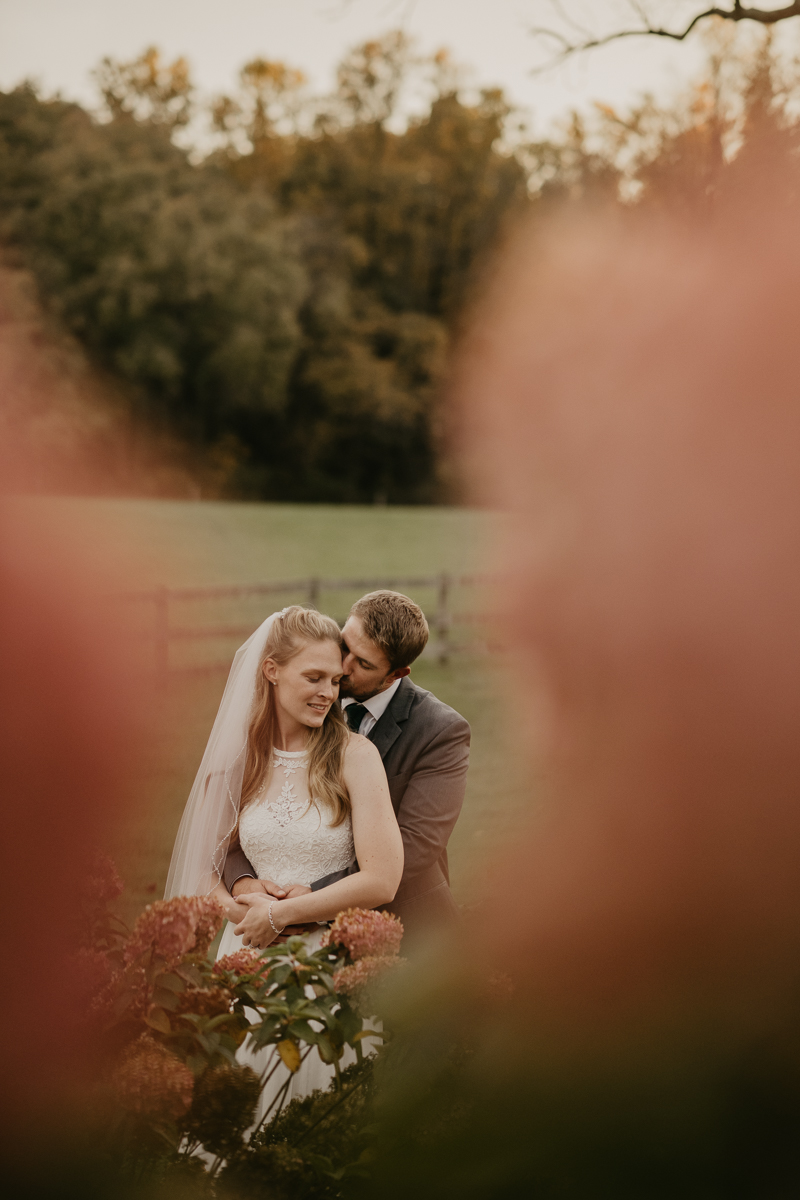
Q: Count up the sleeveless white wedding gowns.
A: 1